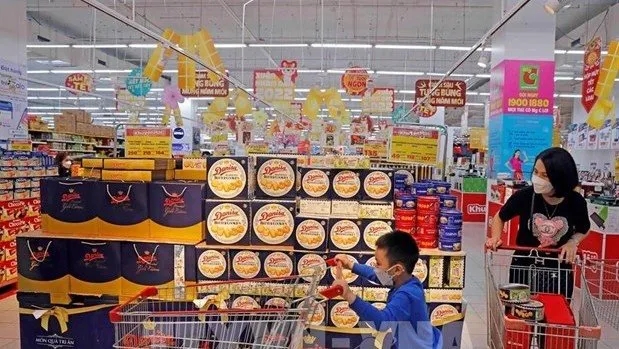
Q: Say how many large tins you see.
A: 4